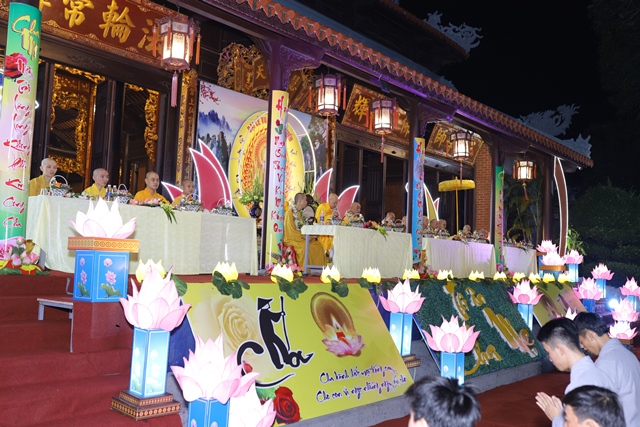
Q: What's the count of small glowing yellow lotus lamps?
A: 13